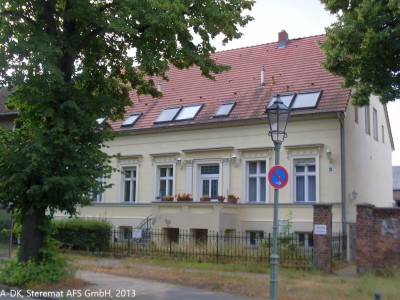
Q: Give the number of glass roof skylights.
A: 7